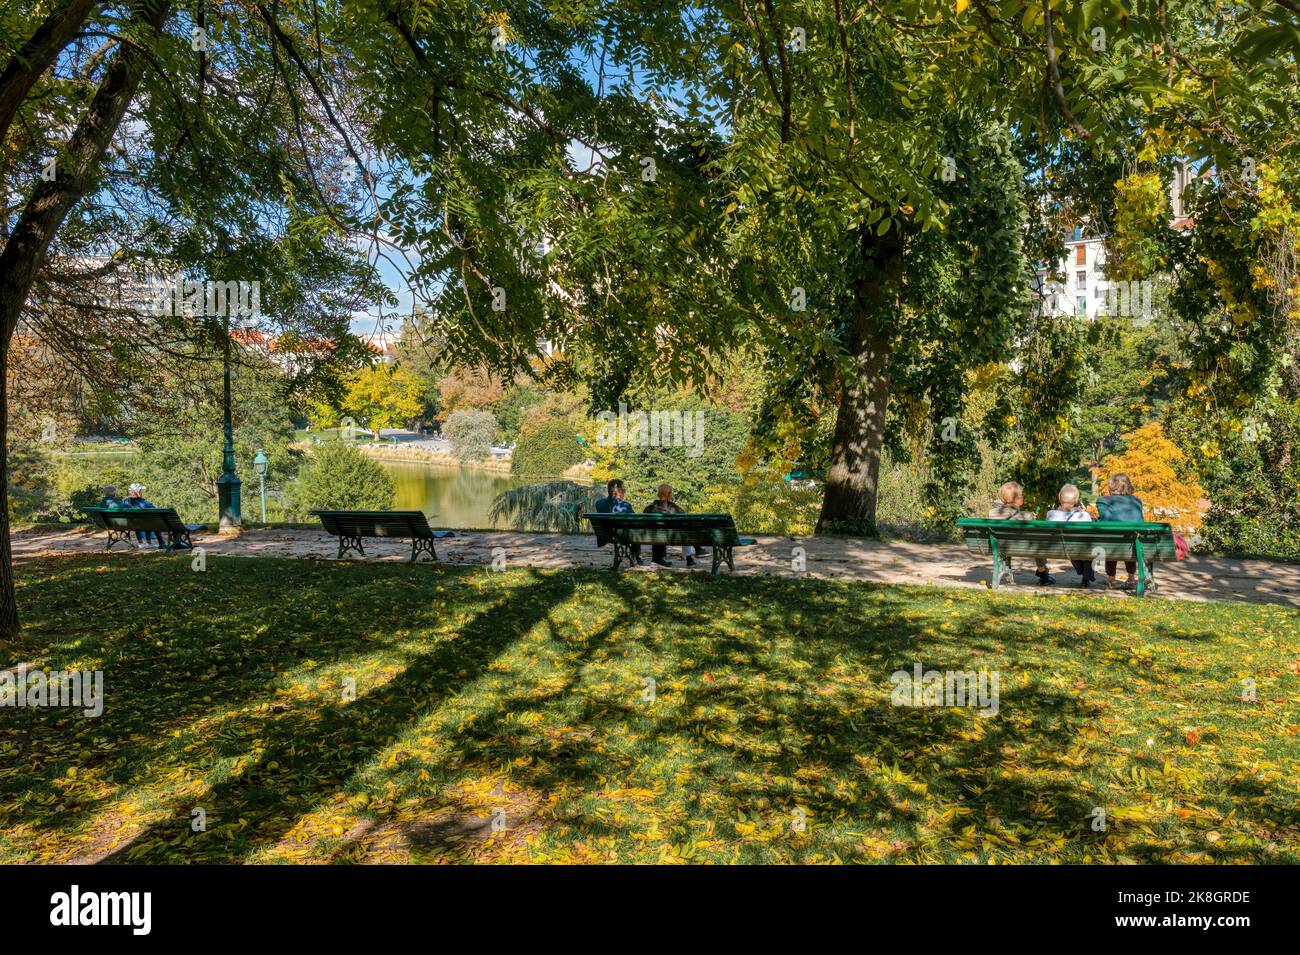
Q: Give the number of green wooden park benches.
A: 4